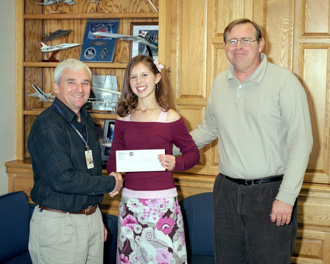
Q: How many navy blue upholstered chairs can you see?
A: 3